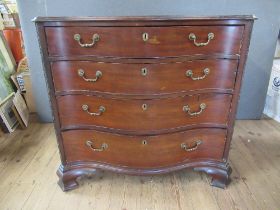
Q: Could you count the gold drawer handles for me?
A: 8